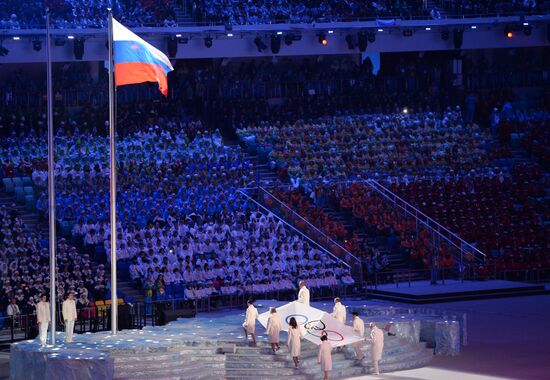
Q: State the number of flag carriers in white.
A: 8